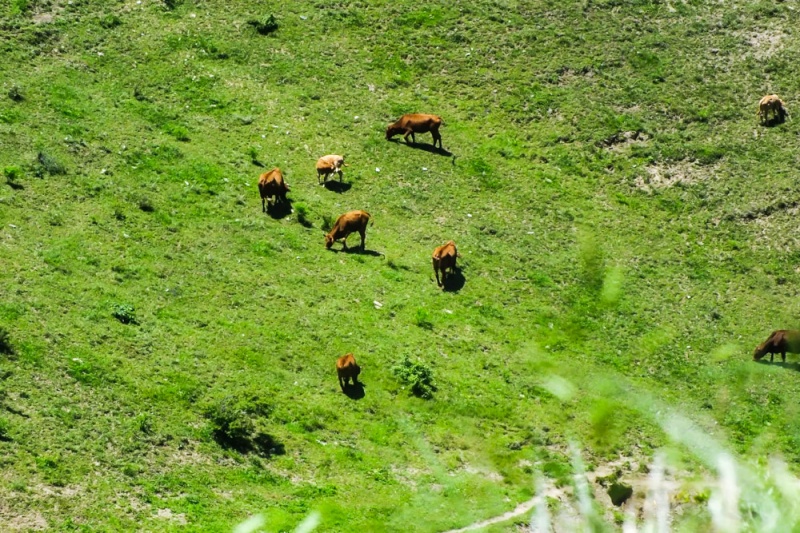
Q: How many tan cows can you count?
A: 2